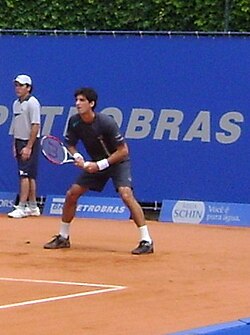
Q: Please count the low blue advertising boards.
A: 3